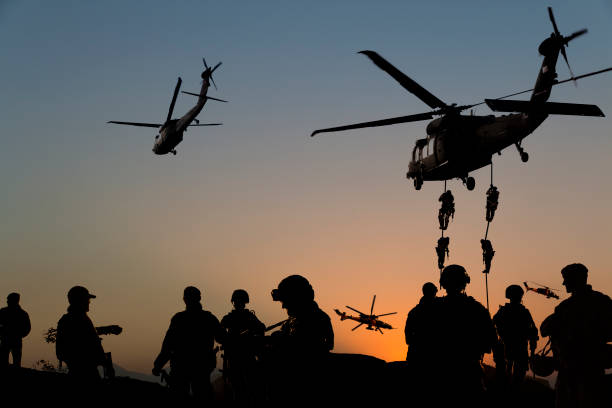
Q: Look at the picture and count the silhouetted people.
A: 13